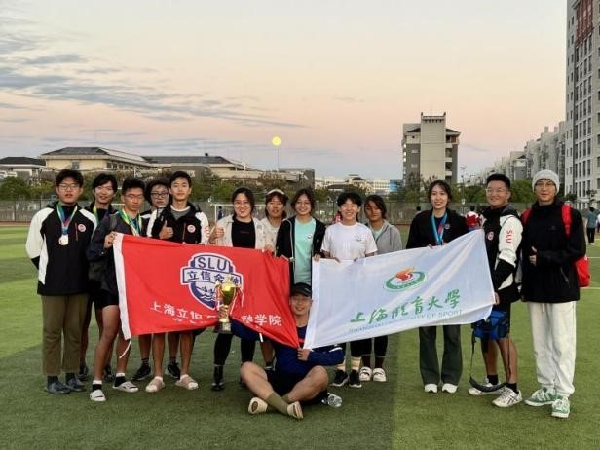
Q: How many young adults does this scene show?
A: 14